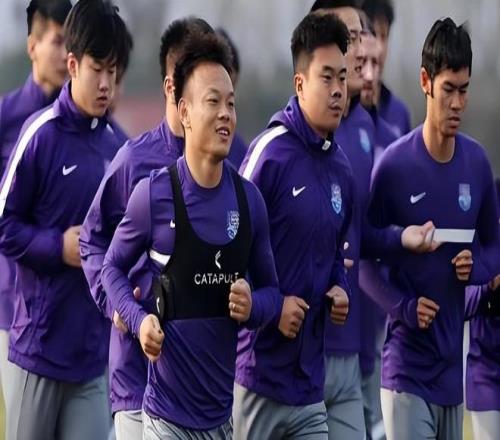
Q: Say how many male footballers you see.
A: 11